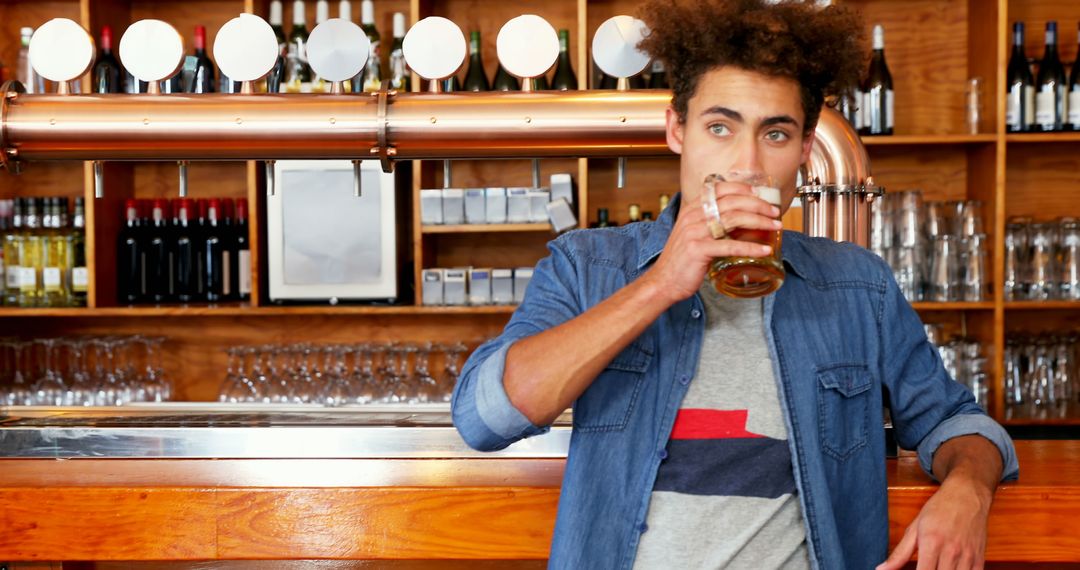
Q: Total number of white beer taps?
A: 7